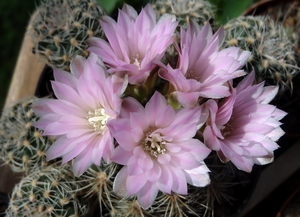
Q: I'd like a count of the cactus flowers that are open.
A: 5